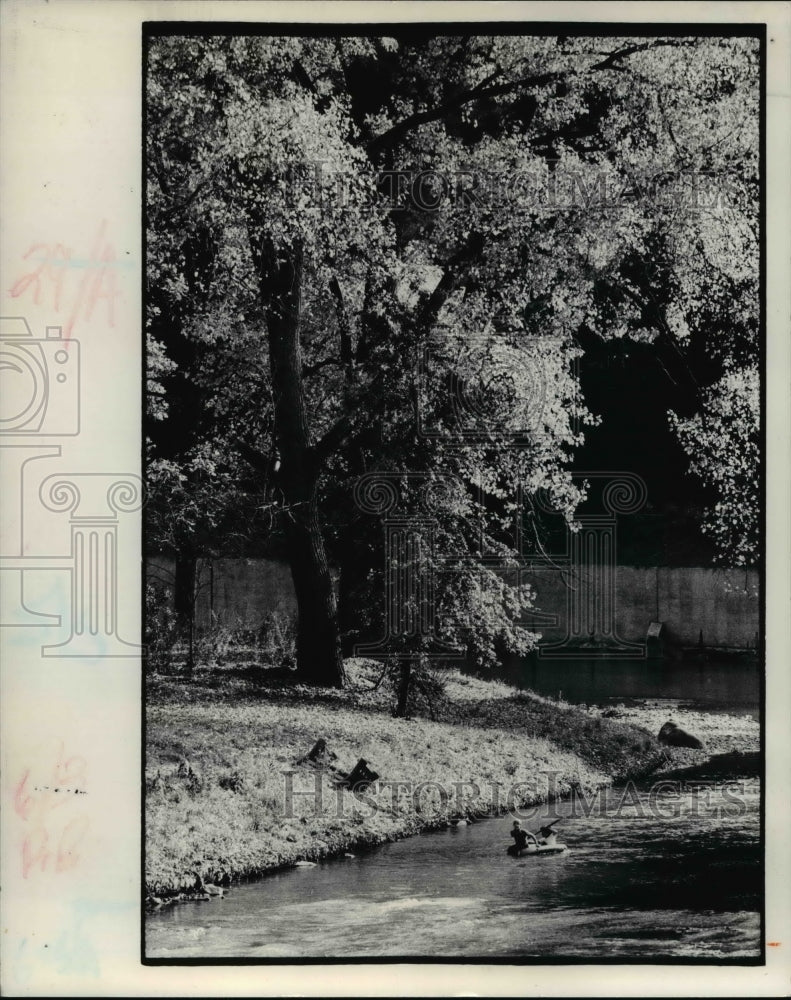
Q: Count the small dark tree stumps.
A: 2